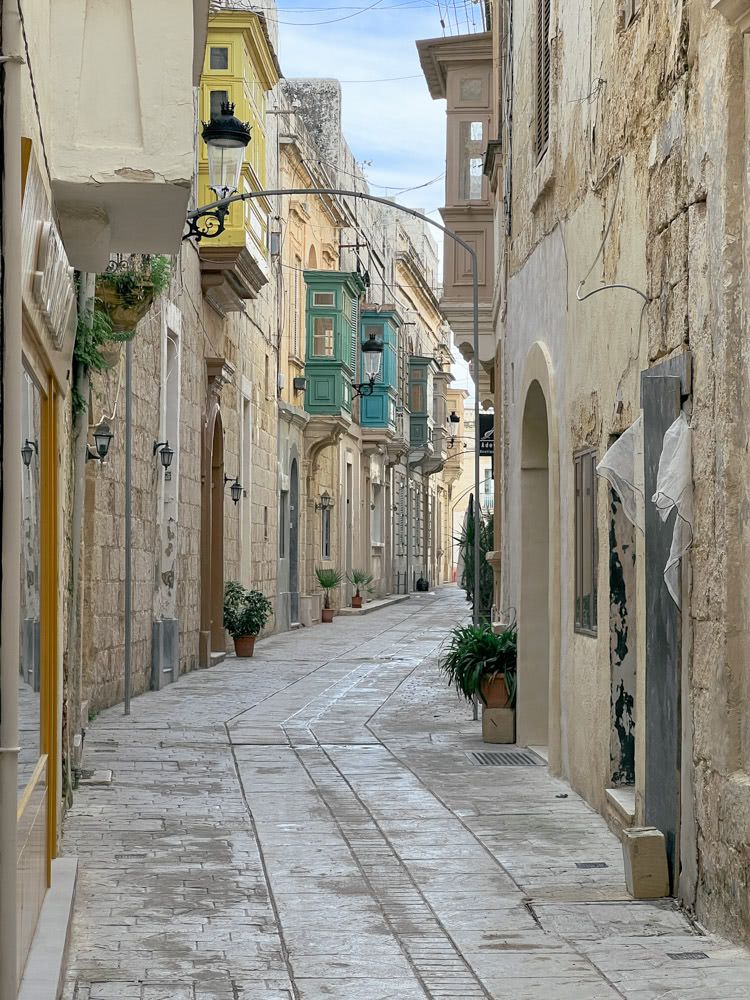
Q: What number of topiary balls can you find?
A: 0